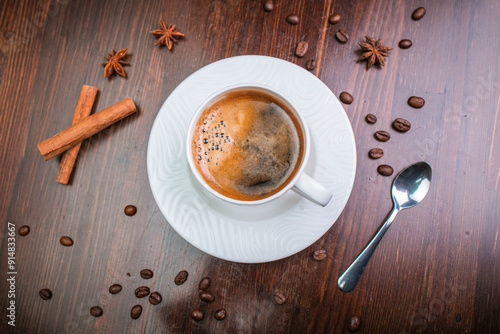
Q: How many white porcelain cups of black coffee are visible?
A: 1